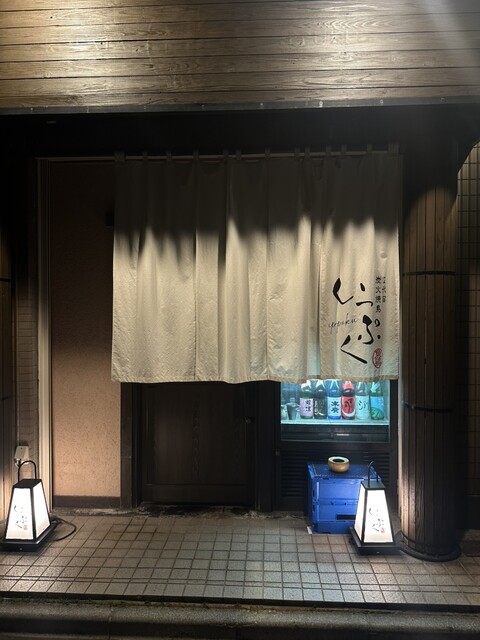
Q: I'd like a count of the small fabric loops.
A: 13